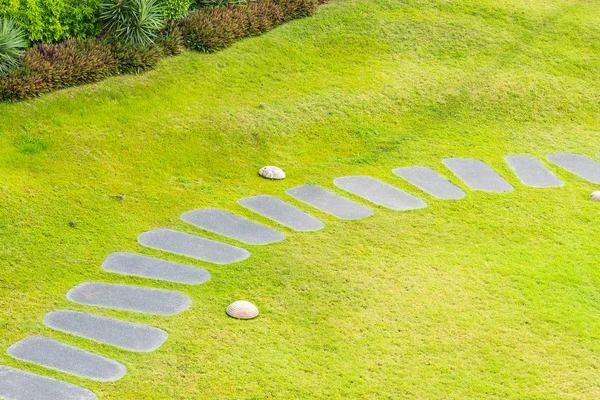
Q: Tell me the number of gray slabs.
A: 14